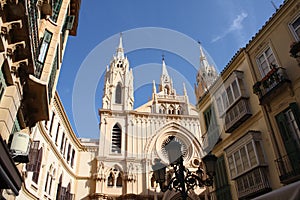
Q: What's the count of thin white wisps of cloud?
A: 1